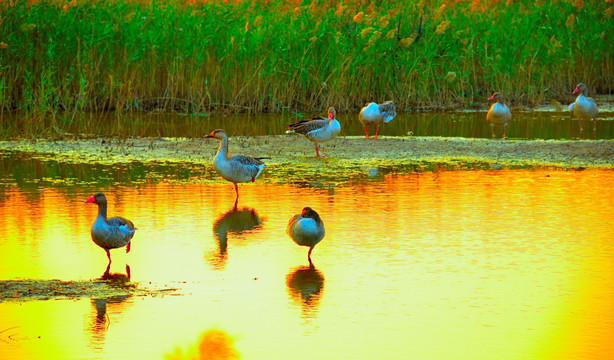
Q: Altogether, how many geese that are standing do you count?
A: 7